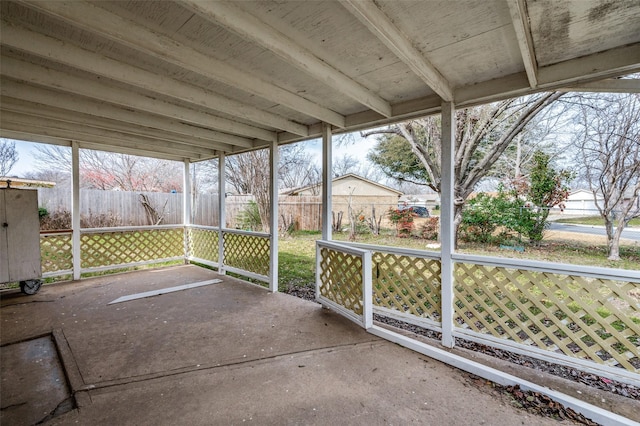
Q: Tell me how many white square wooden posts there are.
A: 6